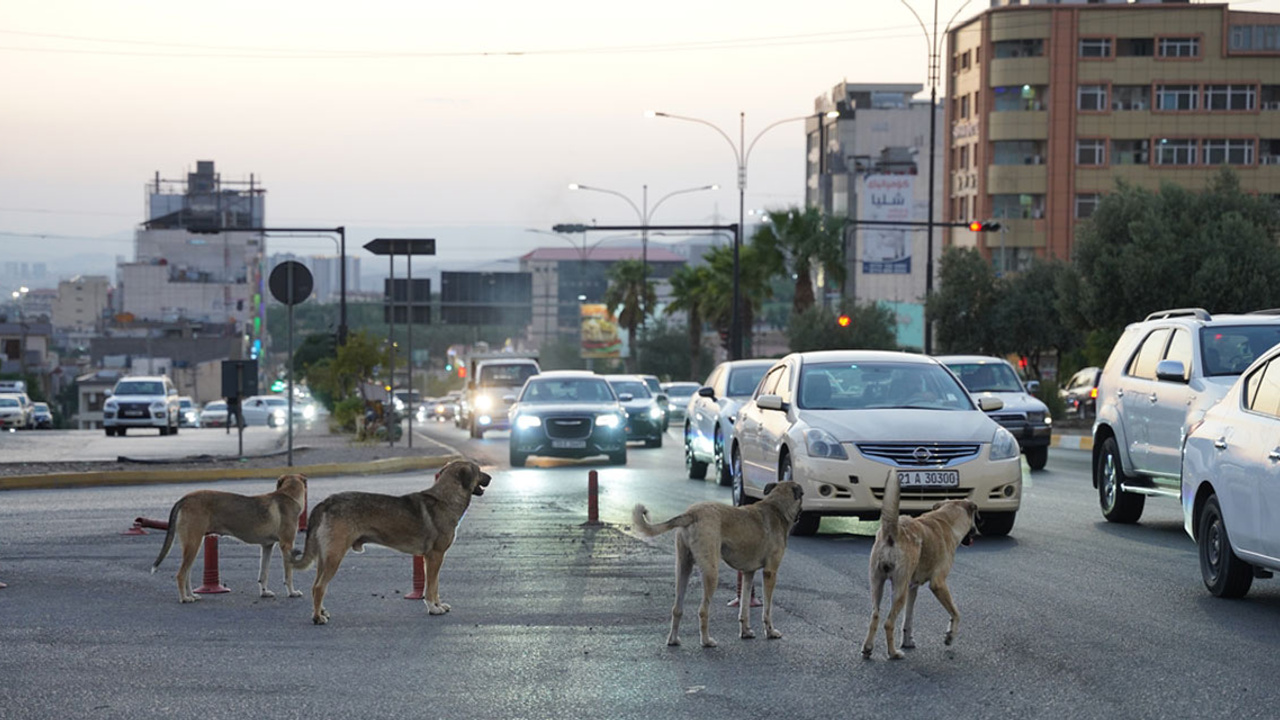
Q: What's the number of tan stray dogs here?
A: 4